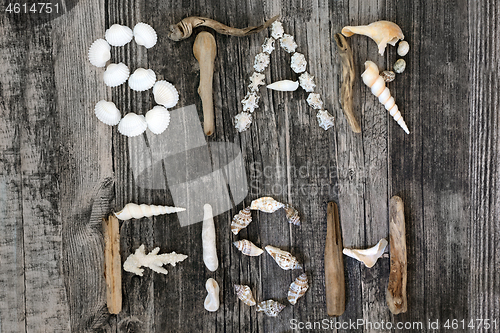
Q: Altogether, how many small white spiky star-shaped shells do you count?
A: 11